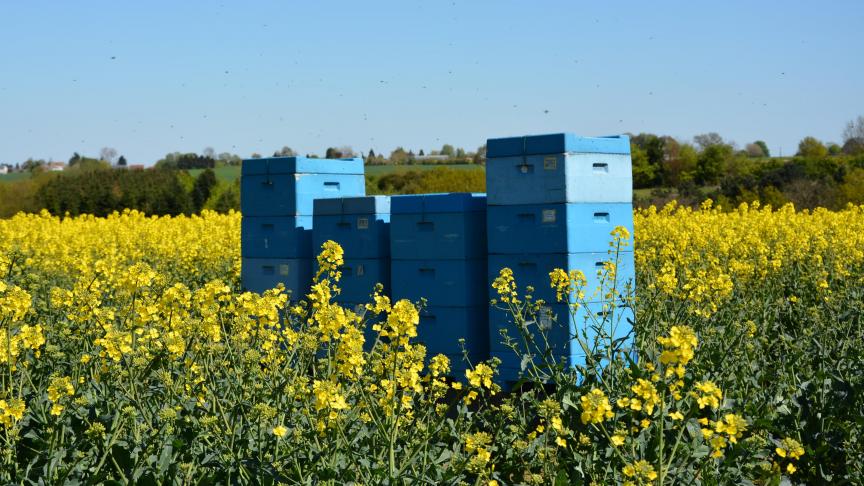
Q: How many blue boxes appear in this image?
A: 13